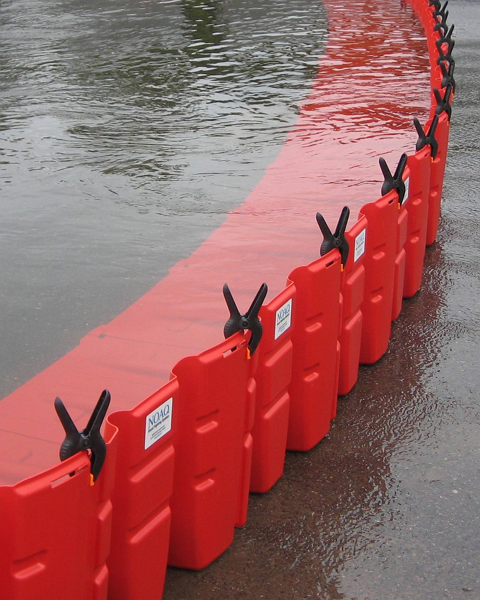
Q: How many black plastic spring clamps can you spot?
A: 12